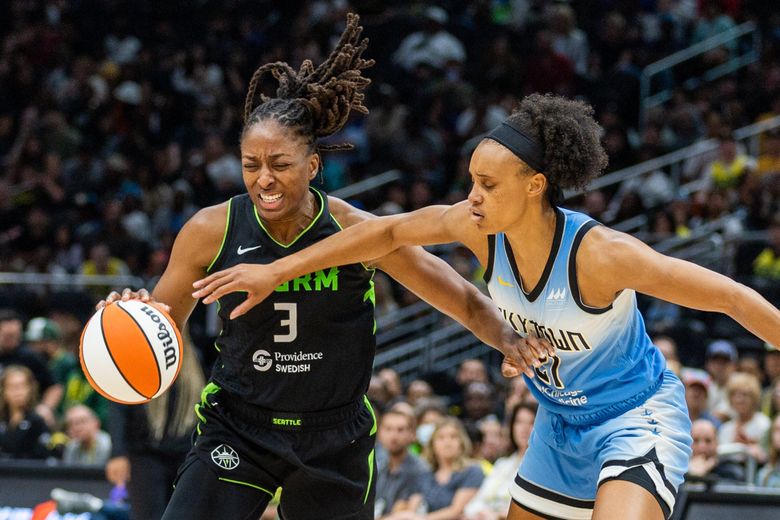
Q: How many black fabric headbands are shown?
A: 1